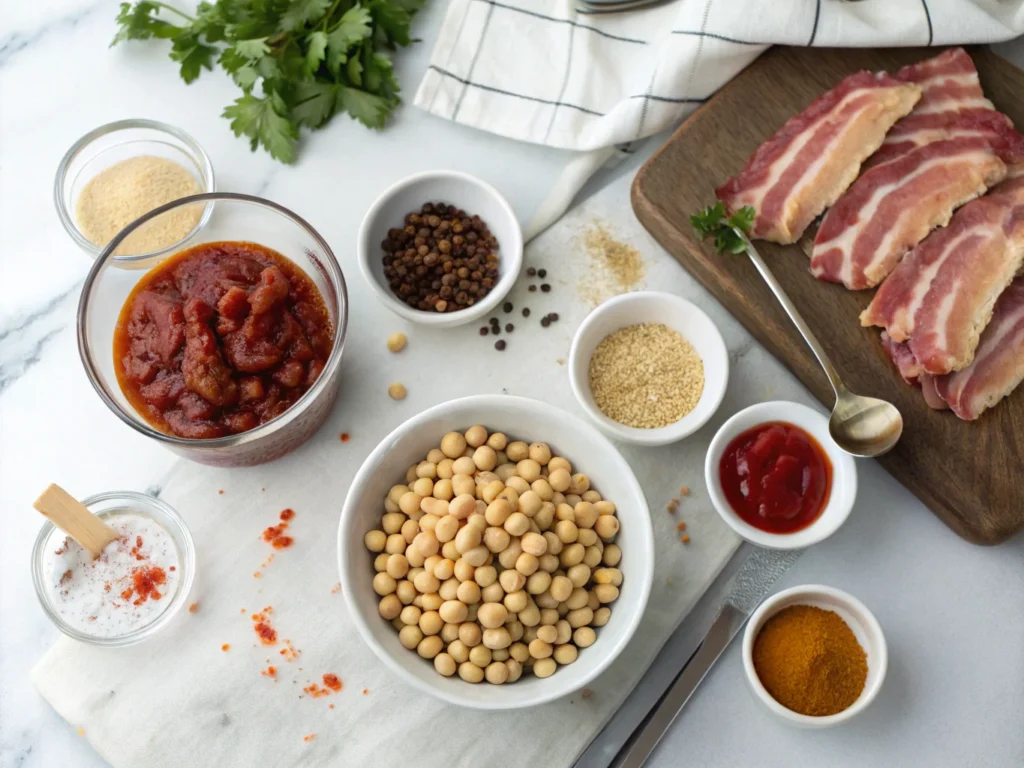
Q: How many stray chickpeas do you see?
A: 2